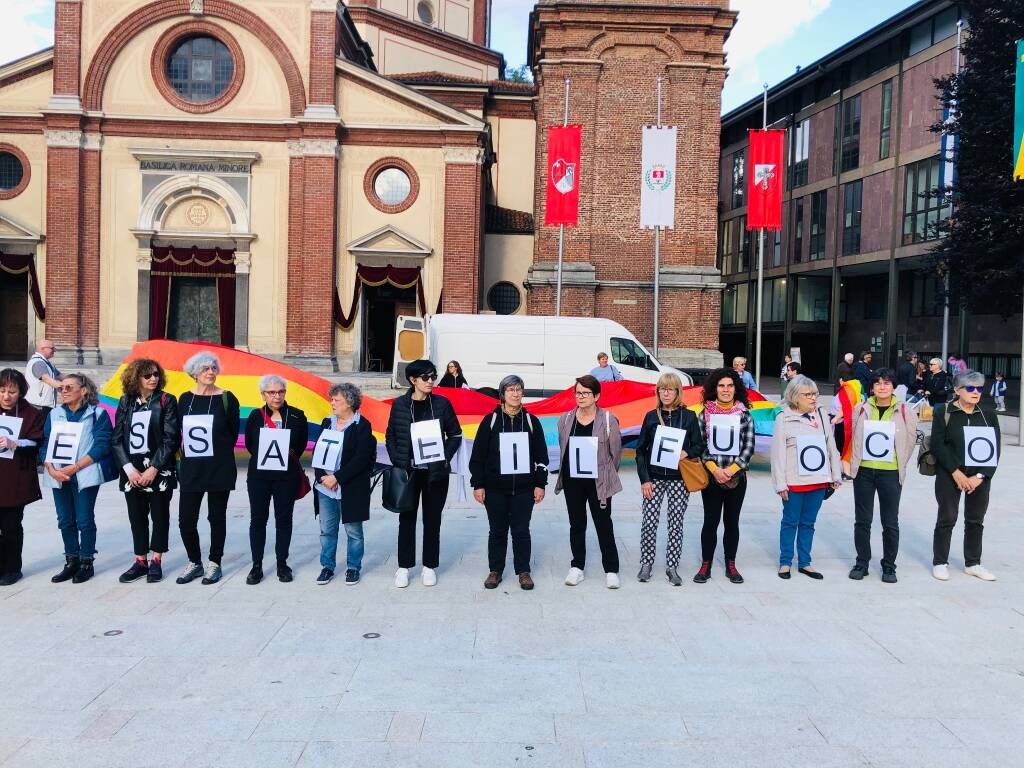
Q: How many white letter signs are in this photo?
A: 14